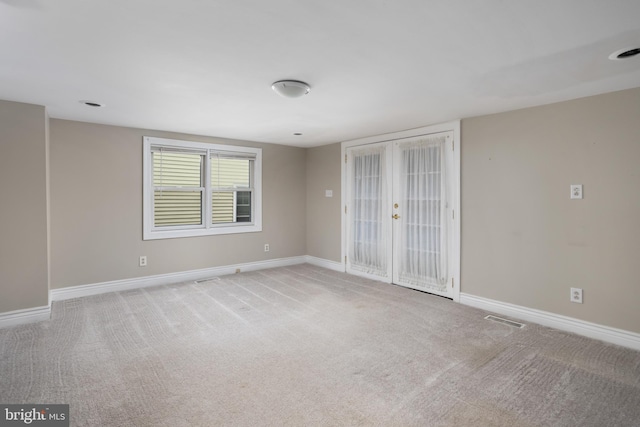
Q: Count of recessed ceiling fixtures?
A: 3